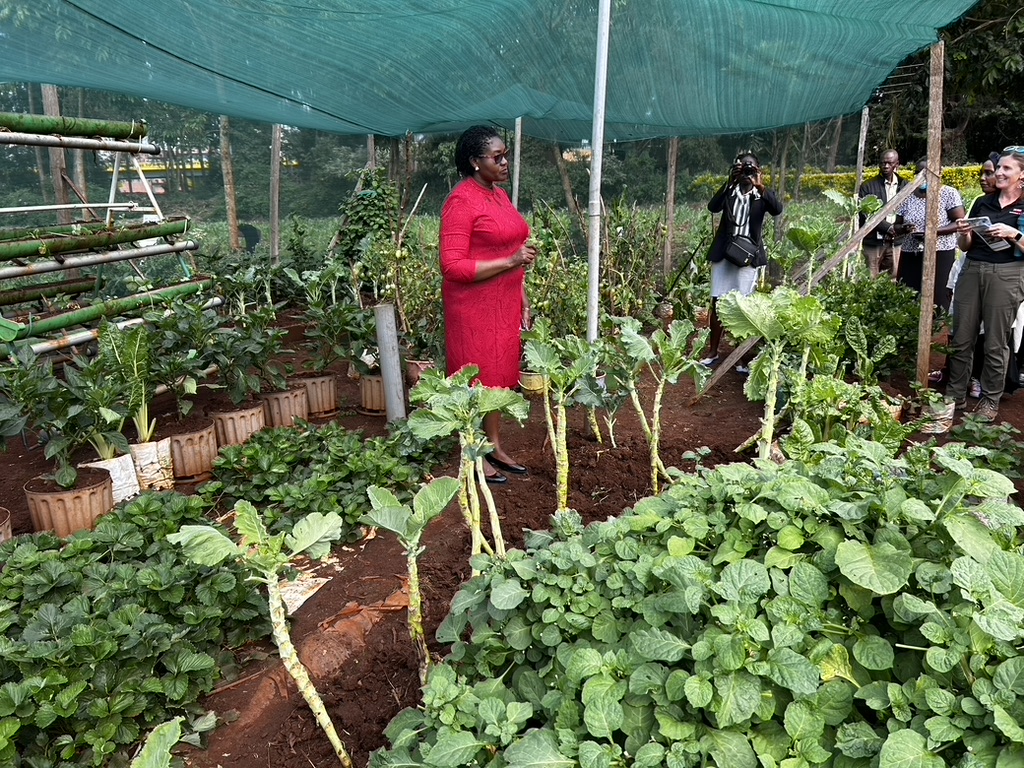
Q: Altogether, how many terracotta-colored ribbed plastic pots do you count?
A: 7